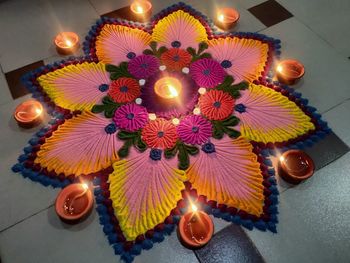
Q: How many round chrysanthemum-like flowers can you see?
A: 8